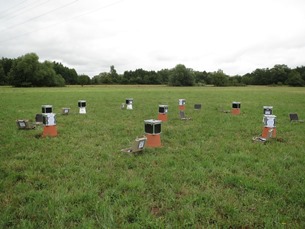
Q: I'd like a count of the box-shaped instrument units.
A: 10